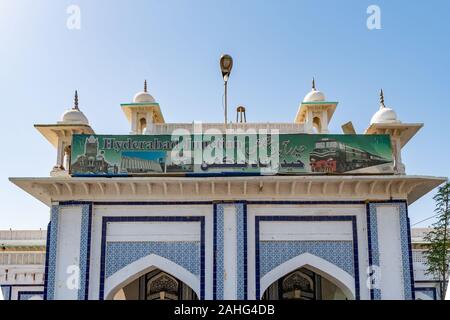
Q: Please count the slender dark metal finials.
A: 4